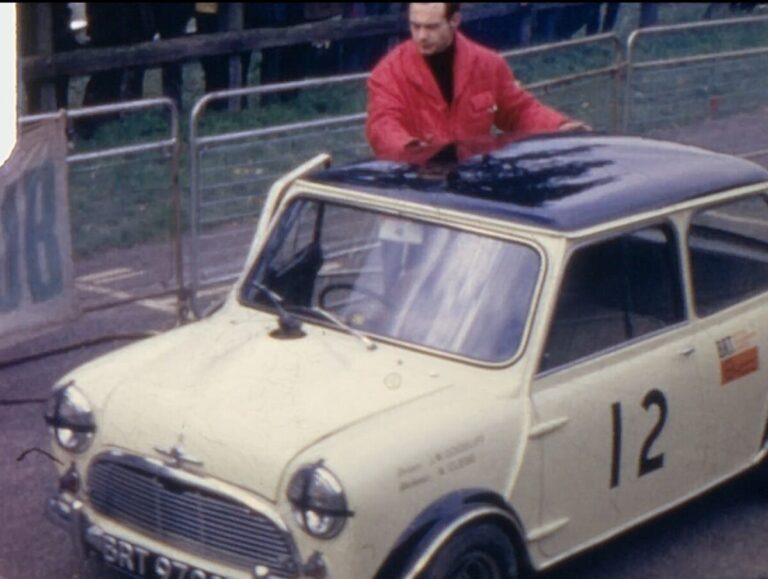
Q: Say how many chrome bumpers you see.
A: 1